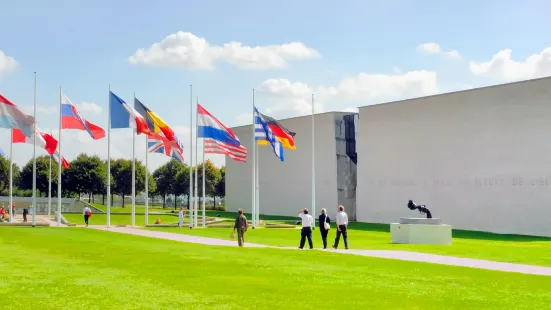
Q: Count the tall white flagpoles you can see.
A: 13